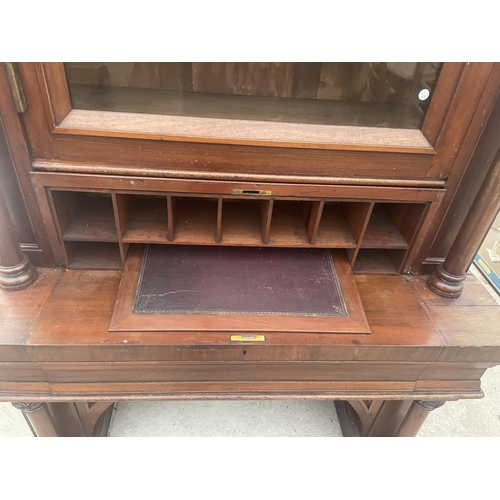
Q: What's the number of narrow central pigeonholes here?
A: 5